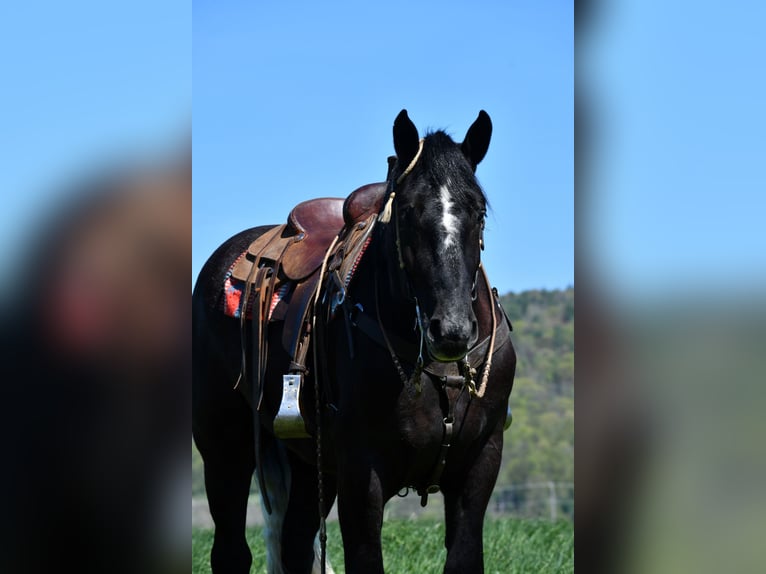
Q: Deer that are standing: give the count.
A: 0